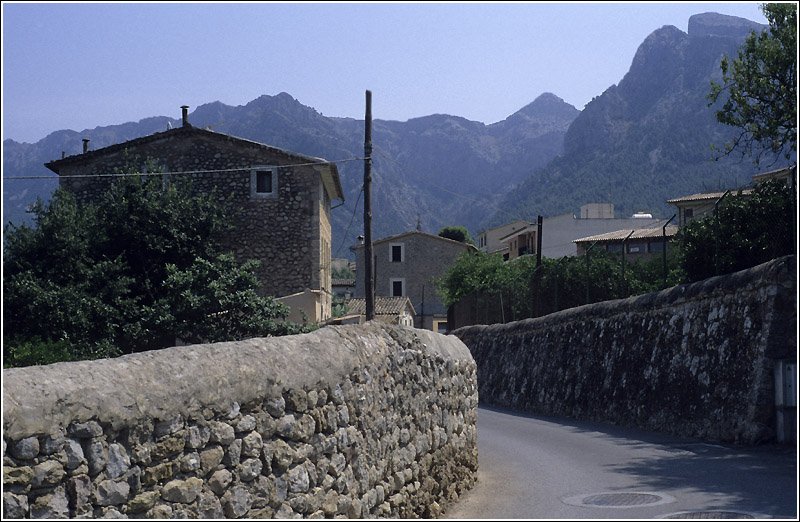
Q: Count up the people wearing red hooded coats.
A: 0